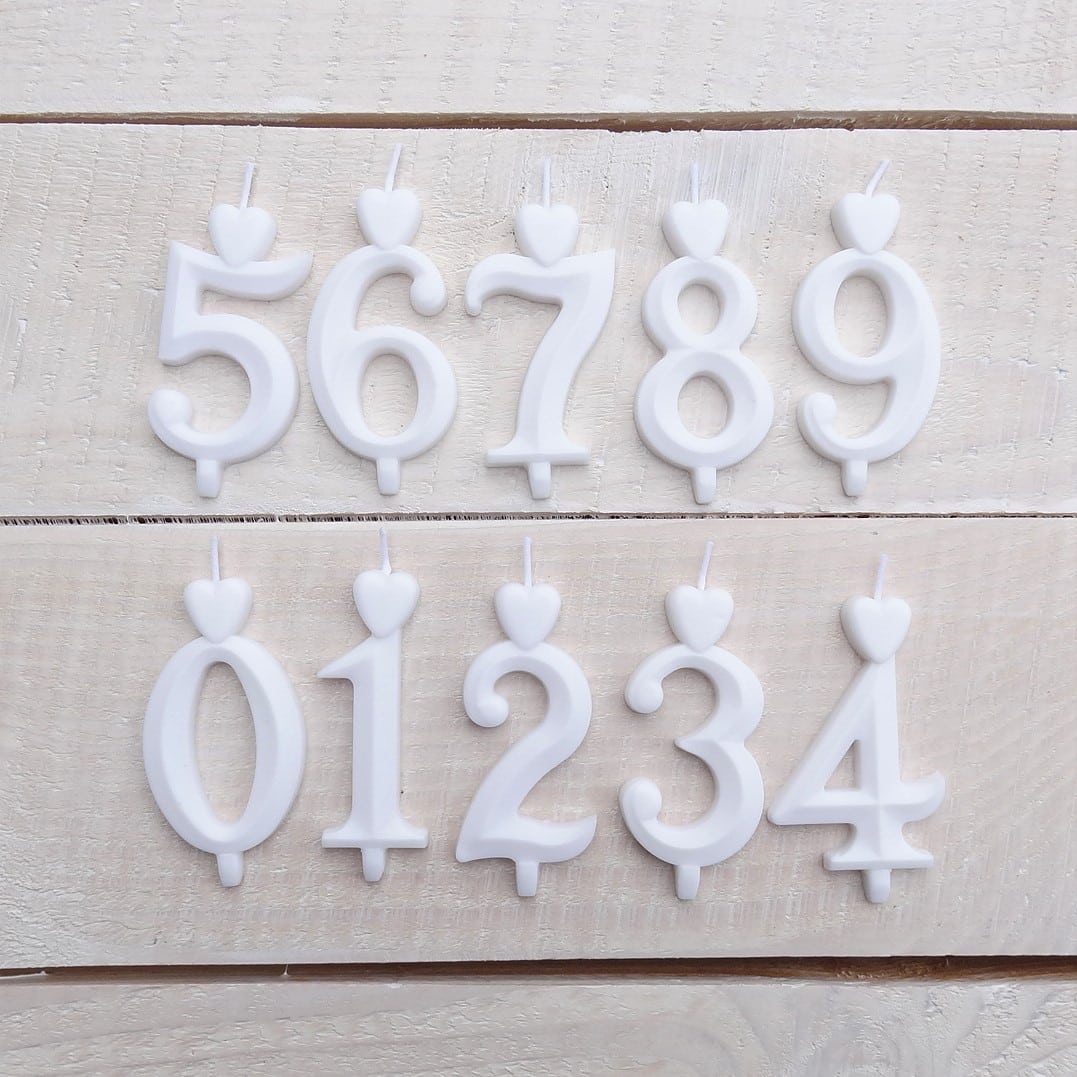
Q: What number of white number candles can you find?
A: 10